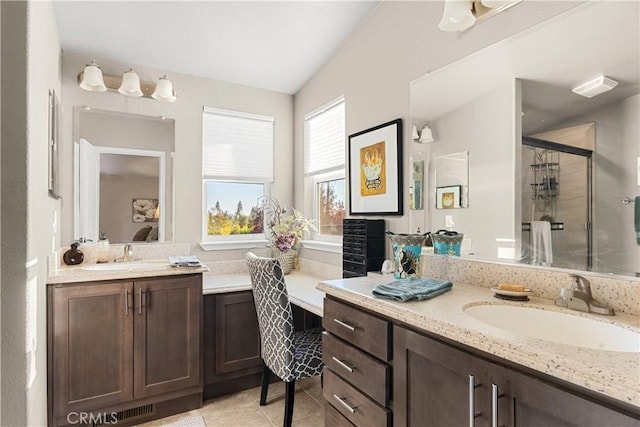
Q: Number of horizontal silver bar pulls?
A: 3